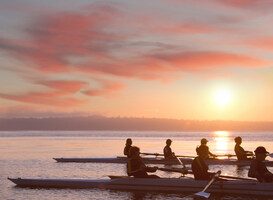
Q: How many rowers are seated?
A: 7